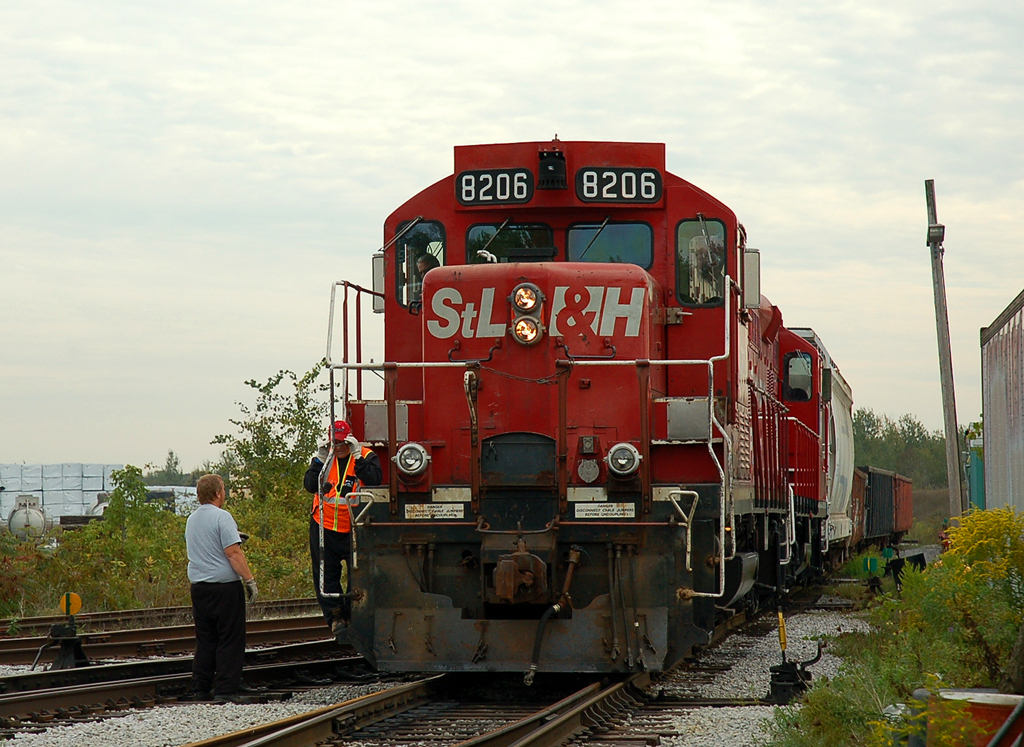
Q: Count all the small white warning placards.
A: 2